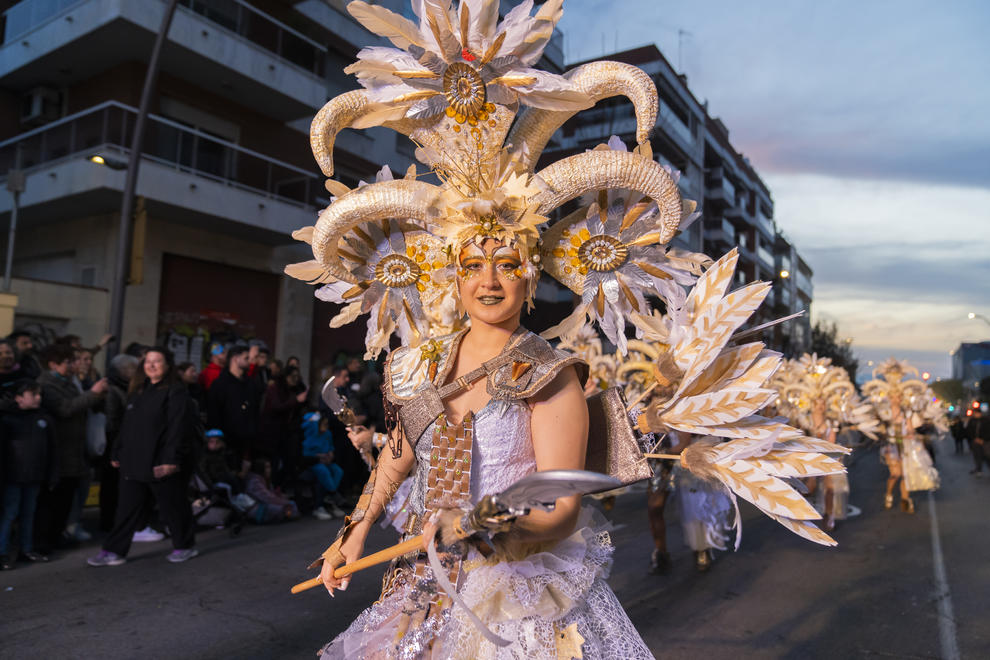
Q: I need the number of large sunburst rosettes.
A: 3